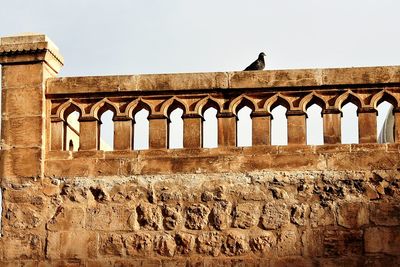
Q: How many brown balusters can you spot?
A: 11